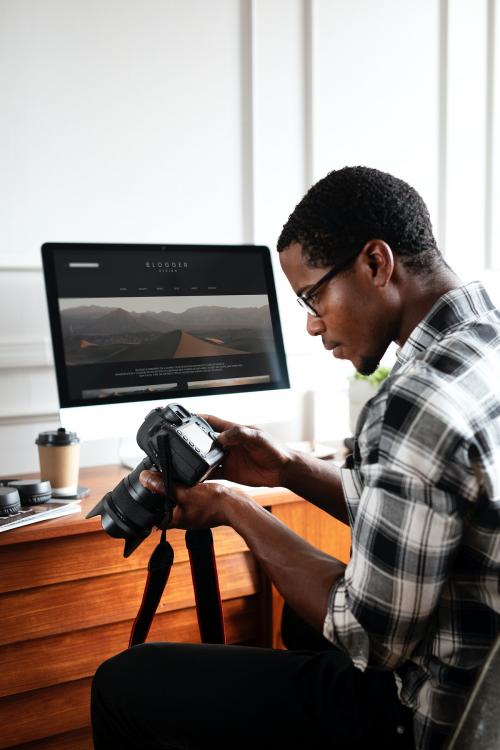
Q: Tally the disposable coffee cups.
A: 1